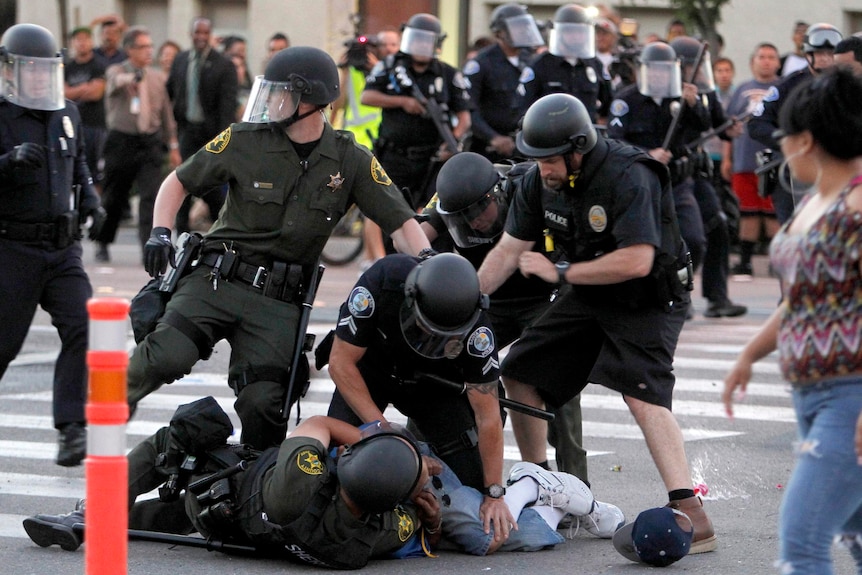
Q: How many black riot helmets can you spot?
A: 11